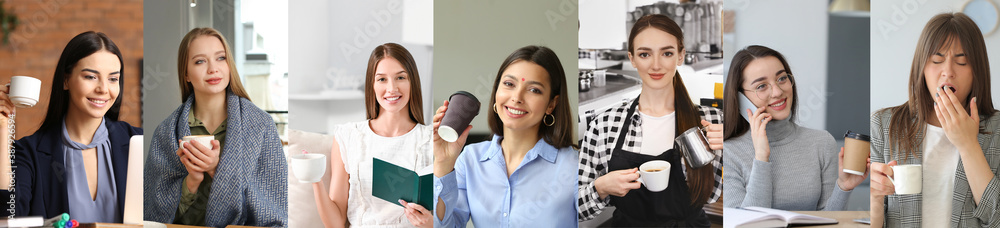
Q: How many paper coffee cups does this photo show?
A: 2